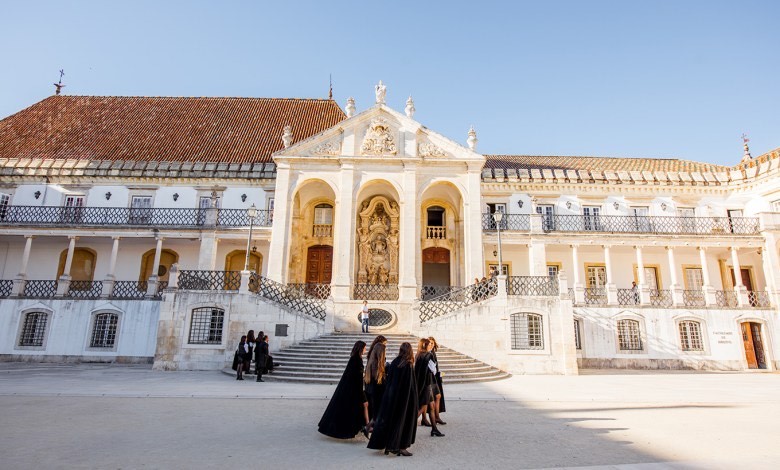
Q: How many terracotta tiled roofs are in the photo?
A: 2